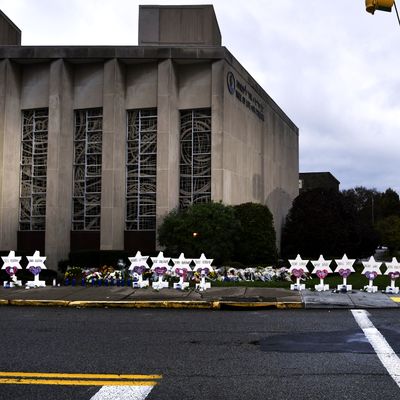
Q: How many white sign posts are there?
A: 11